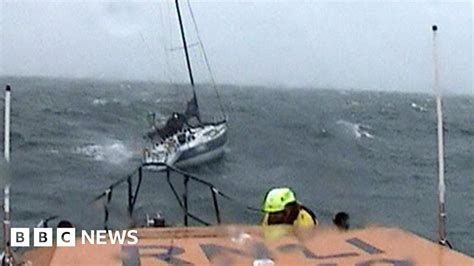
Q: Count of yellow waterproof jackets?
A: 1